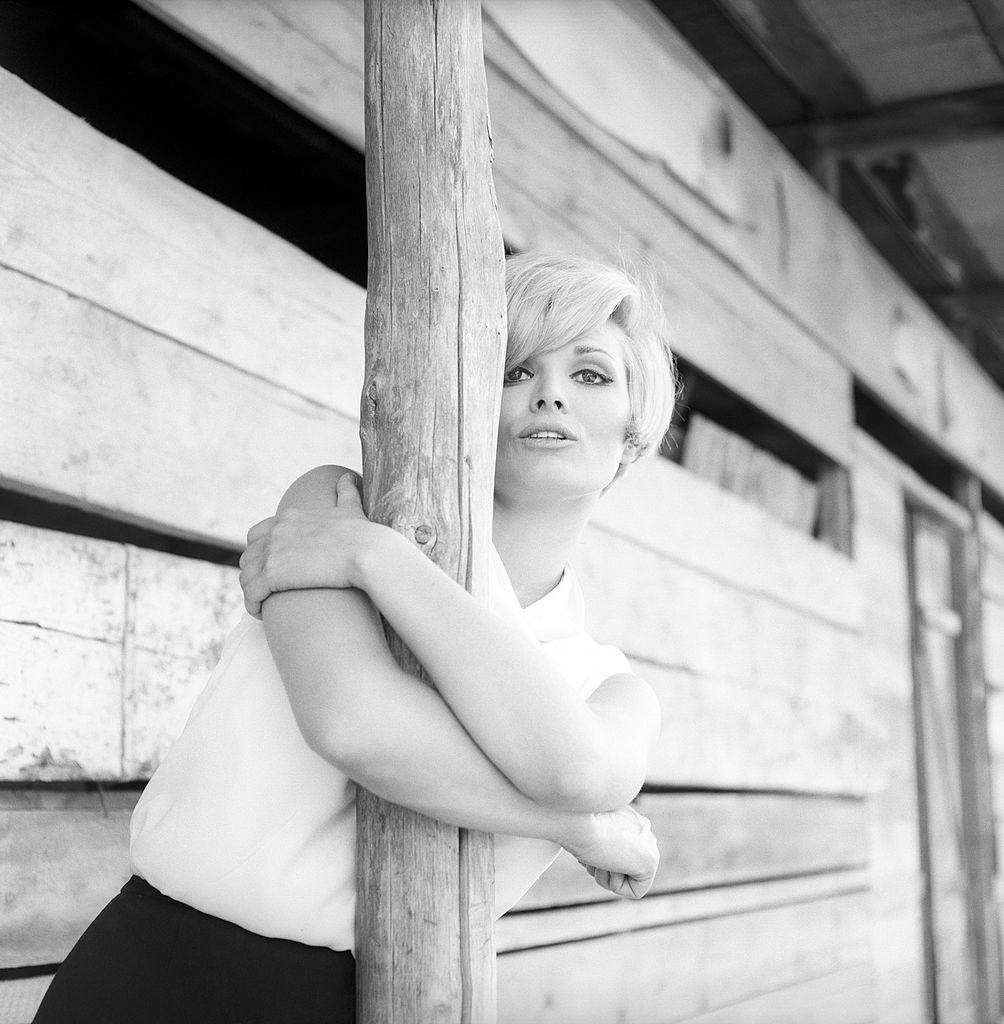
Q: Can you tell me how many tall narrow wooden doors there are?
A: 1